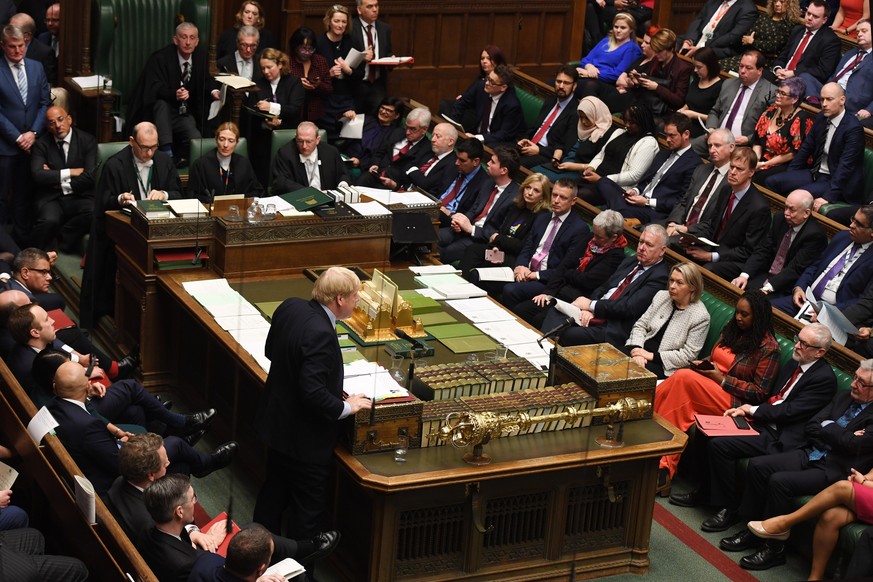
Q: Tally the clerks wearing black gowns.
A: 3